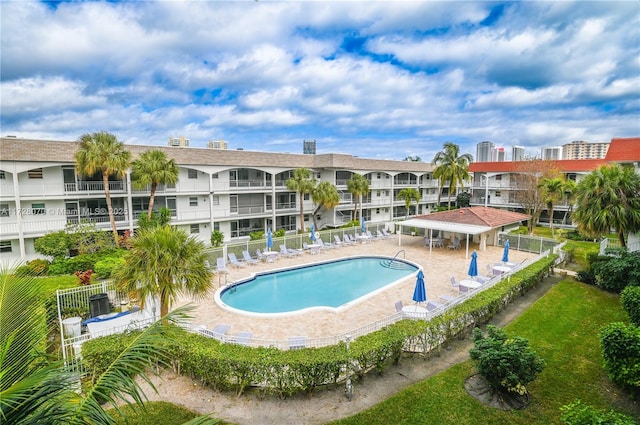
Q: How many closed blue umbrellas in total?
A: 6